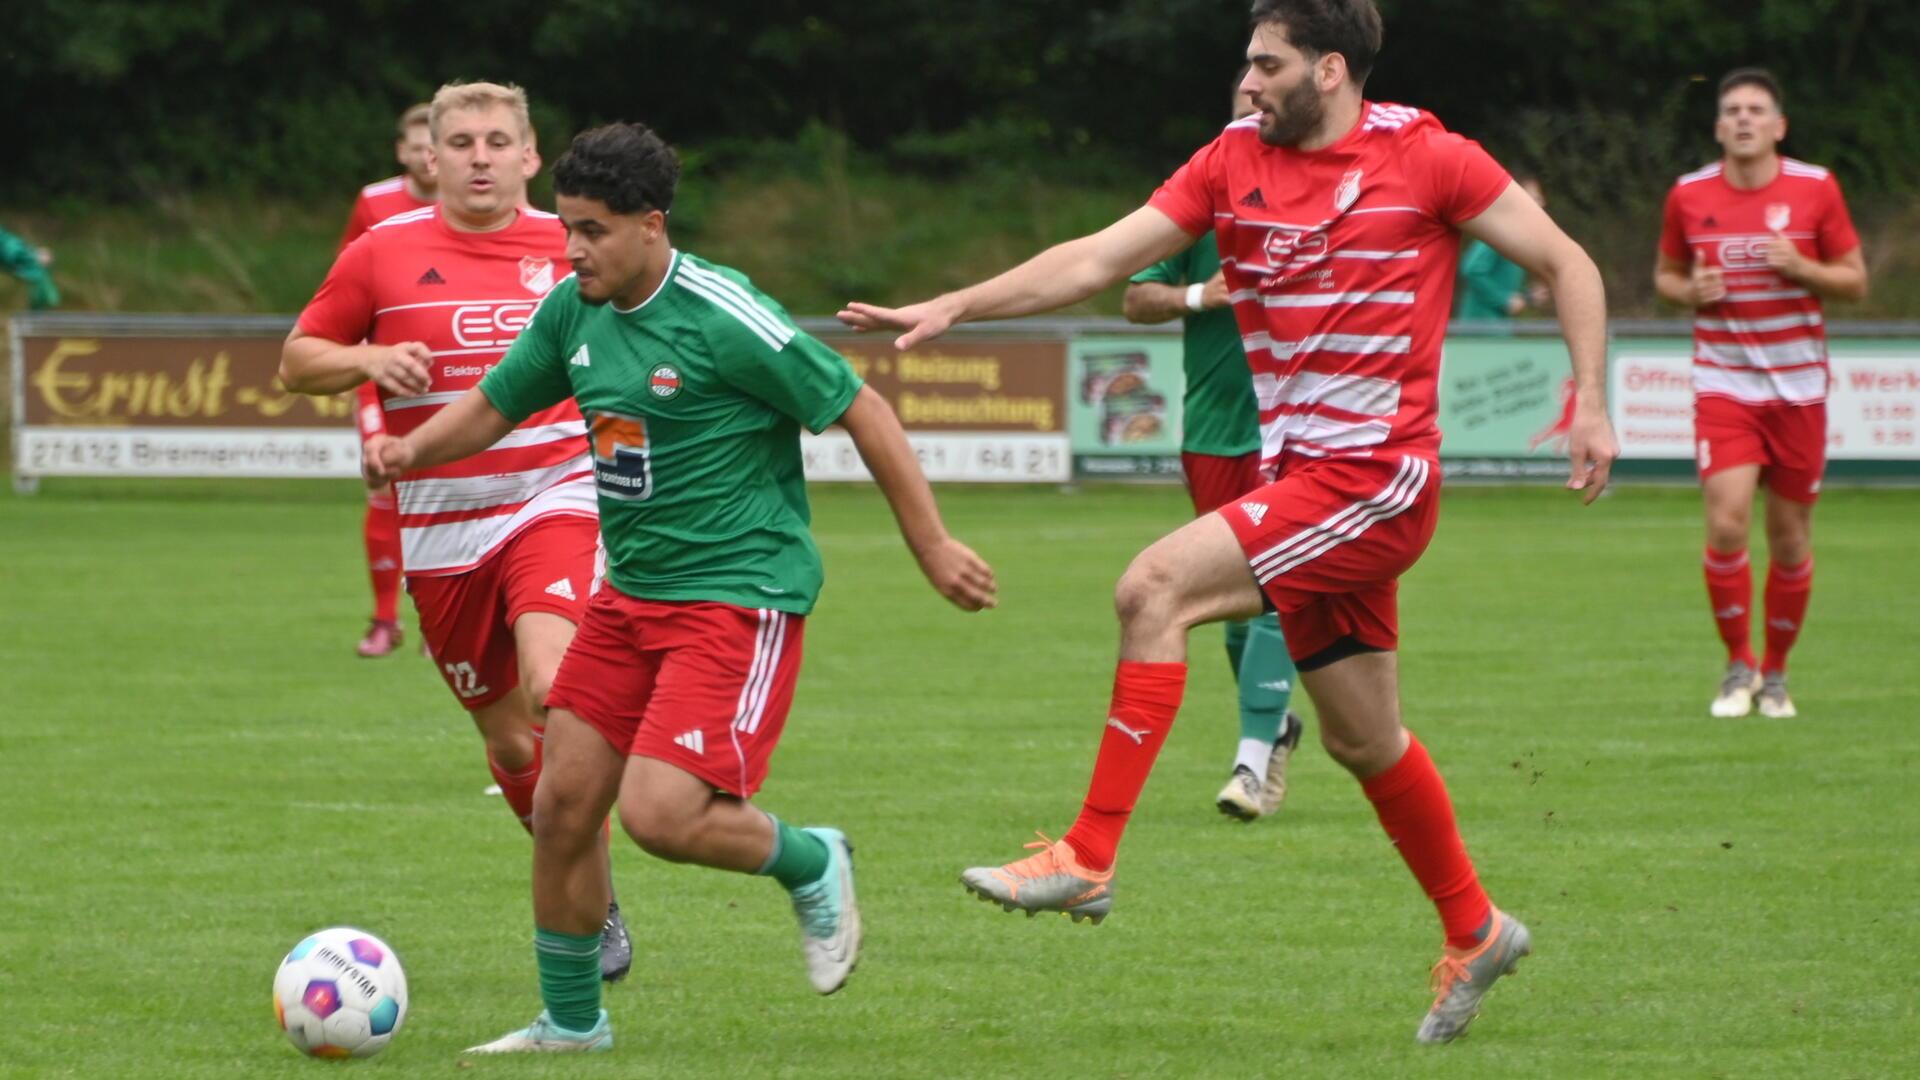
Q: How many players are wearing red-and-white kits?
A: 4